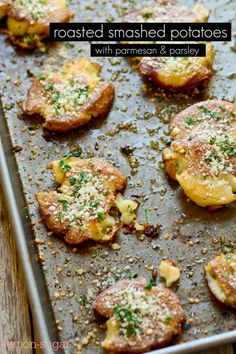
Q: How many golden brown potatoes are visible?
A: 7